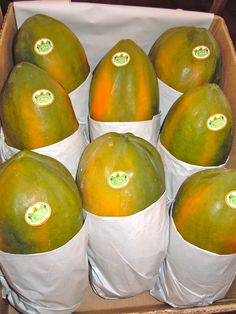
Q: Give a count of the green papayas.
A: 8